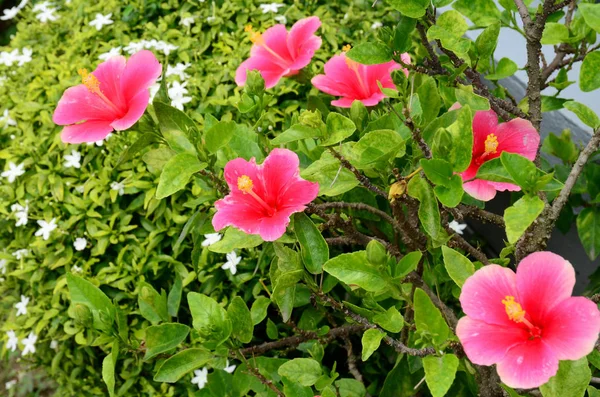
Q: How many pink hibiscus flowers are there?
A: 6